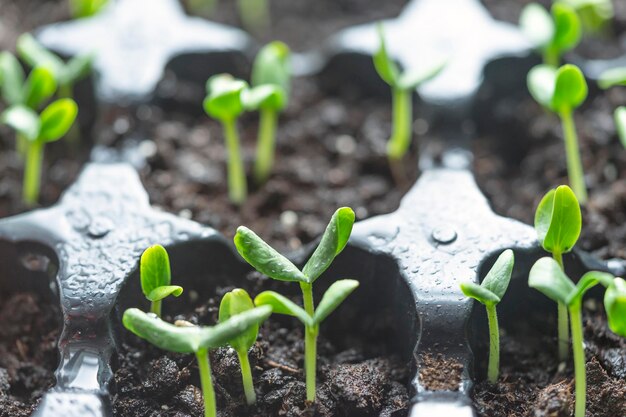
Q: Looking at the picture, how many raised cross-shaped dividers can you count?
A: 4